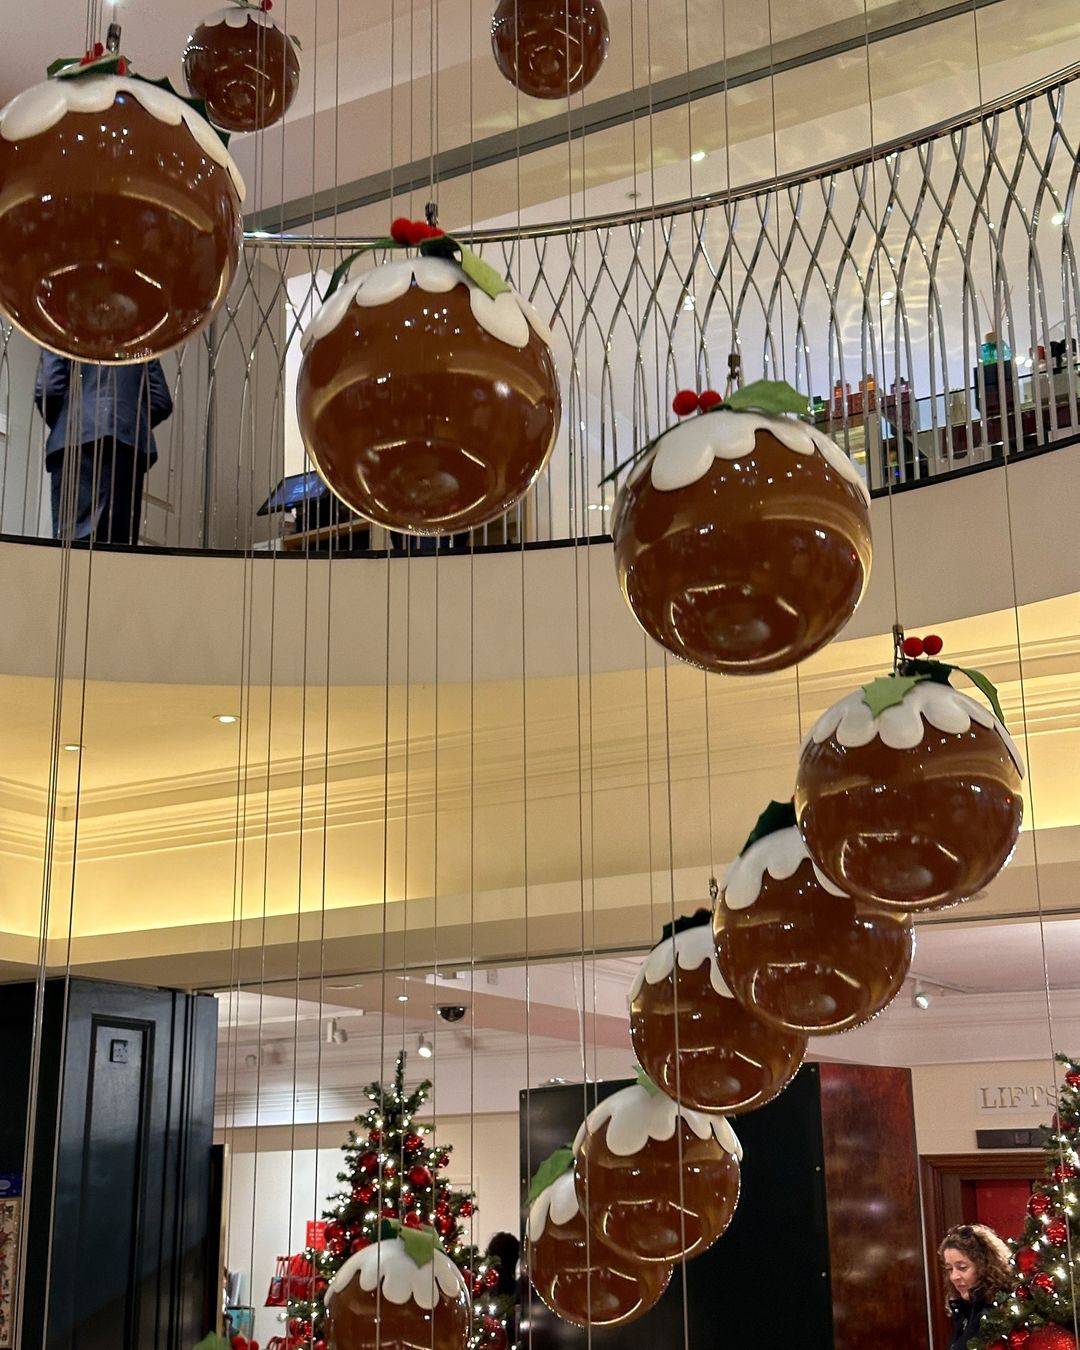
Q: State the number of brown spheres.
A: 11